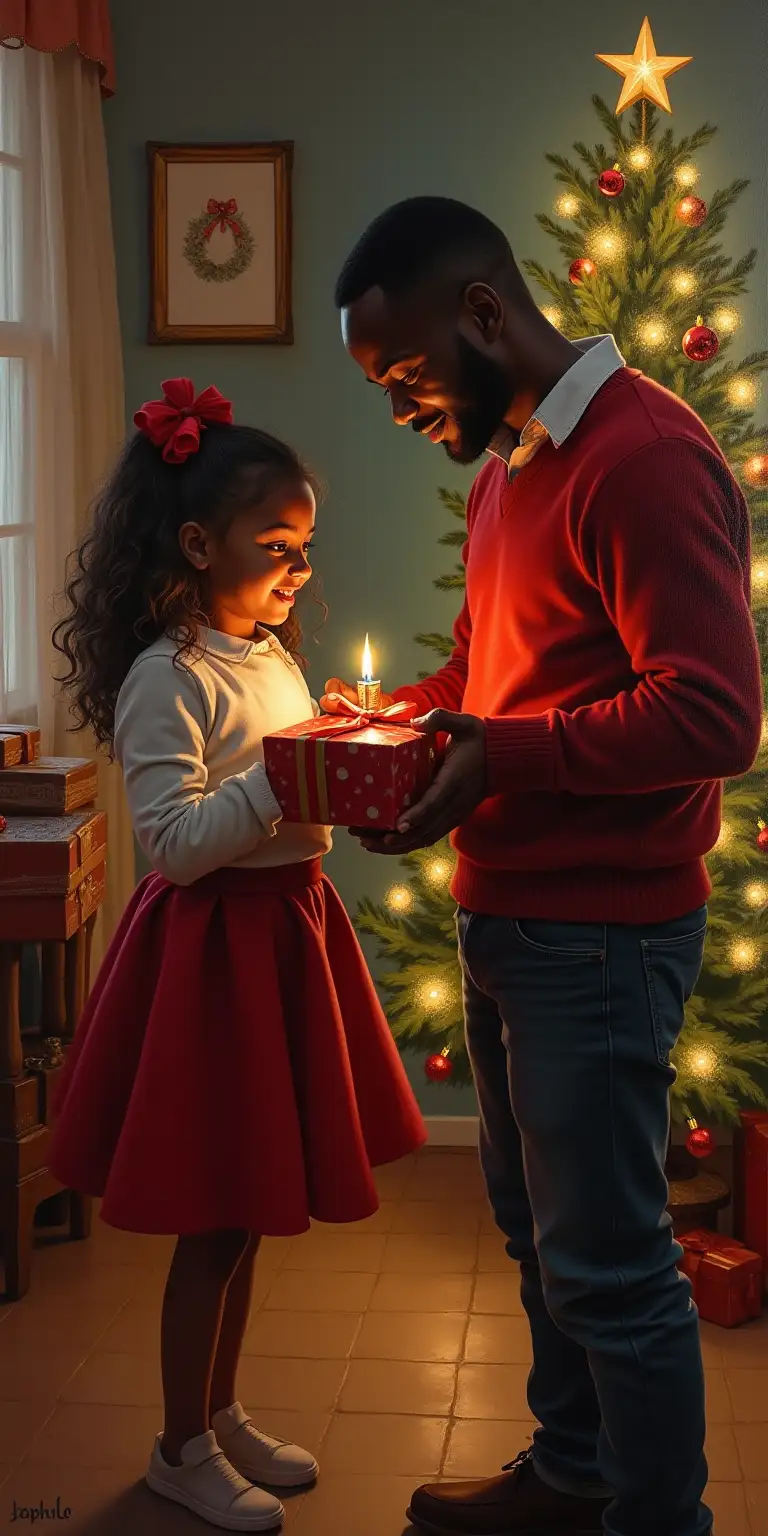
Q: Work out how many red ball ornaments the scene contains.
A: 8